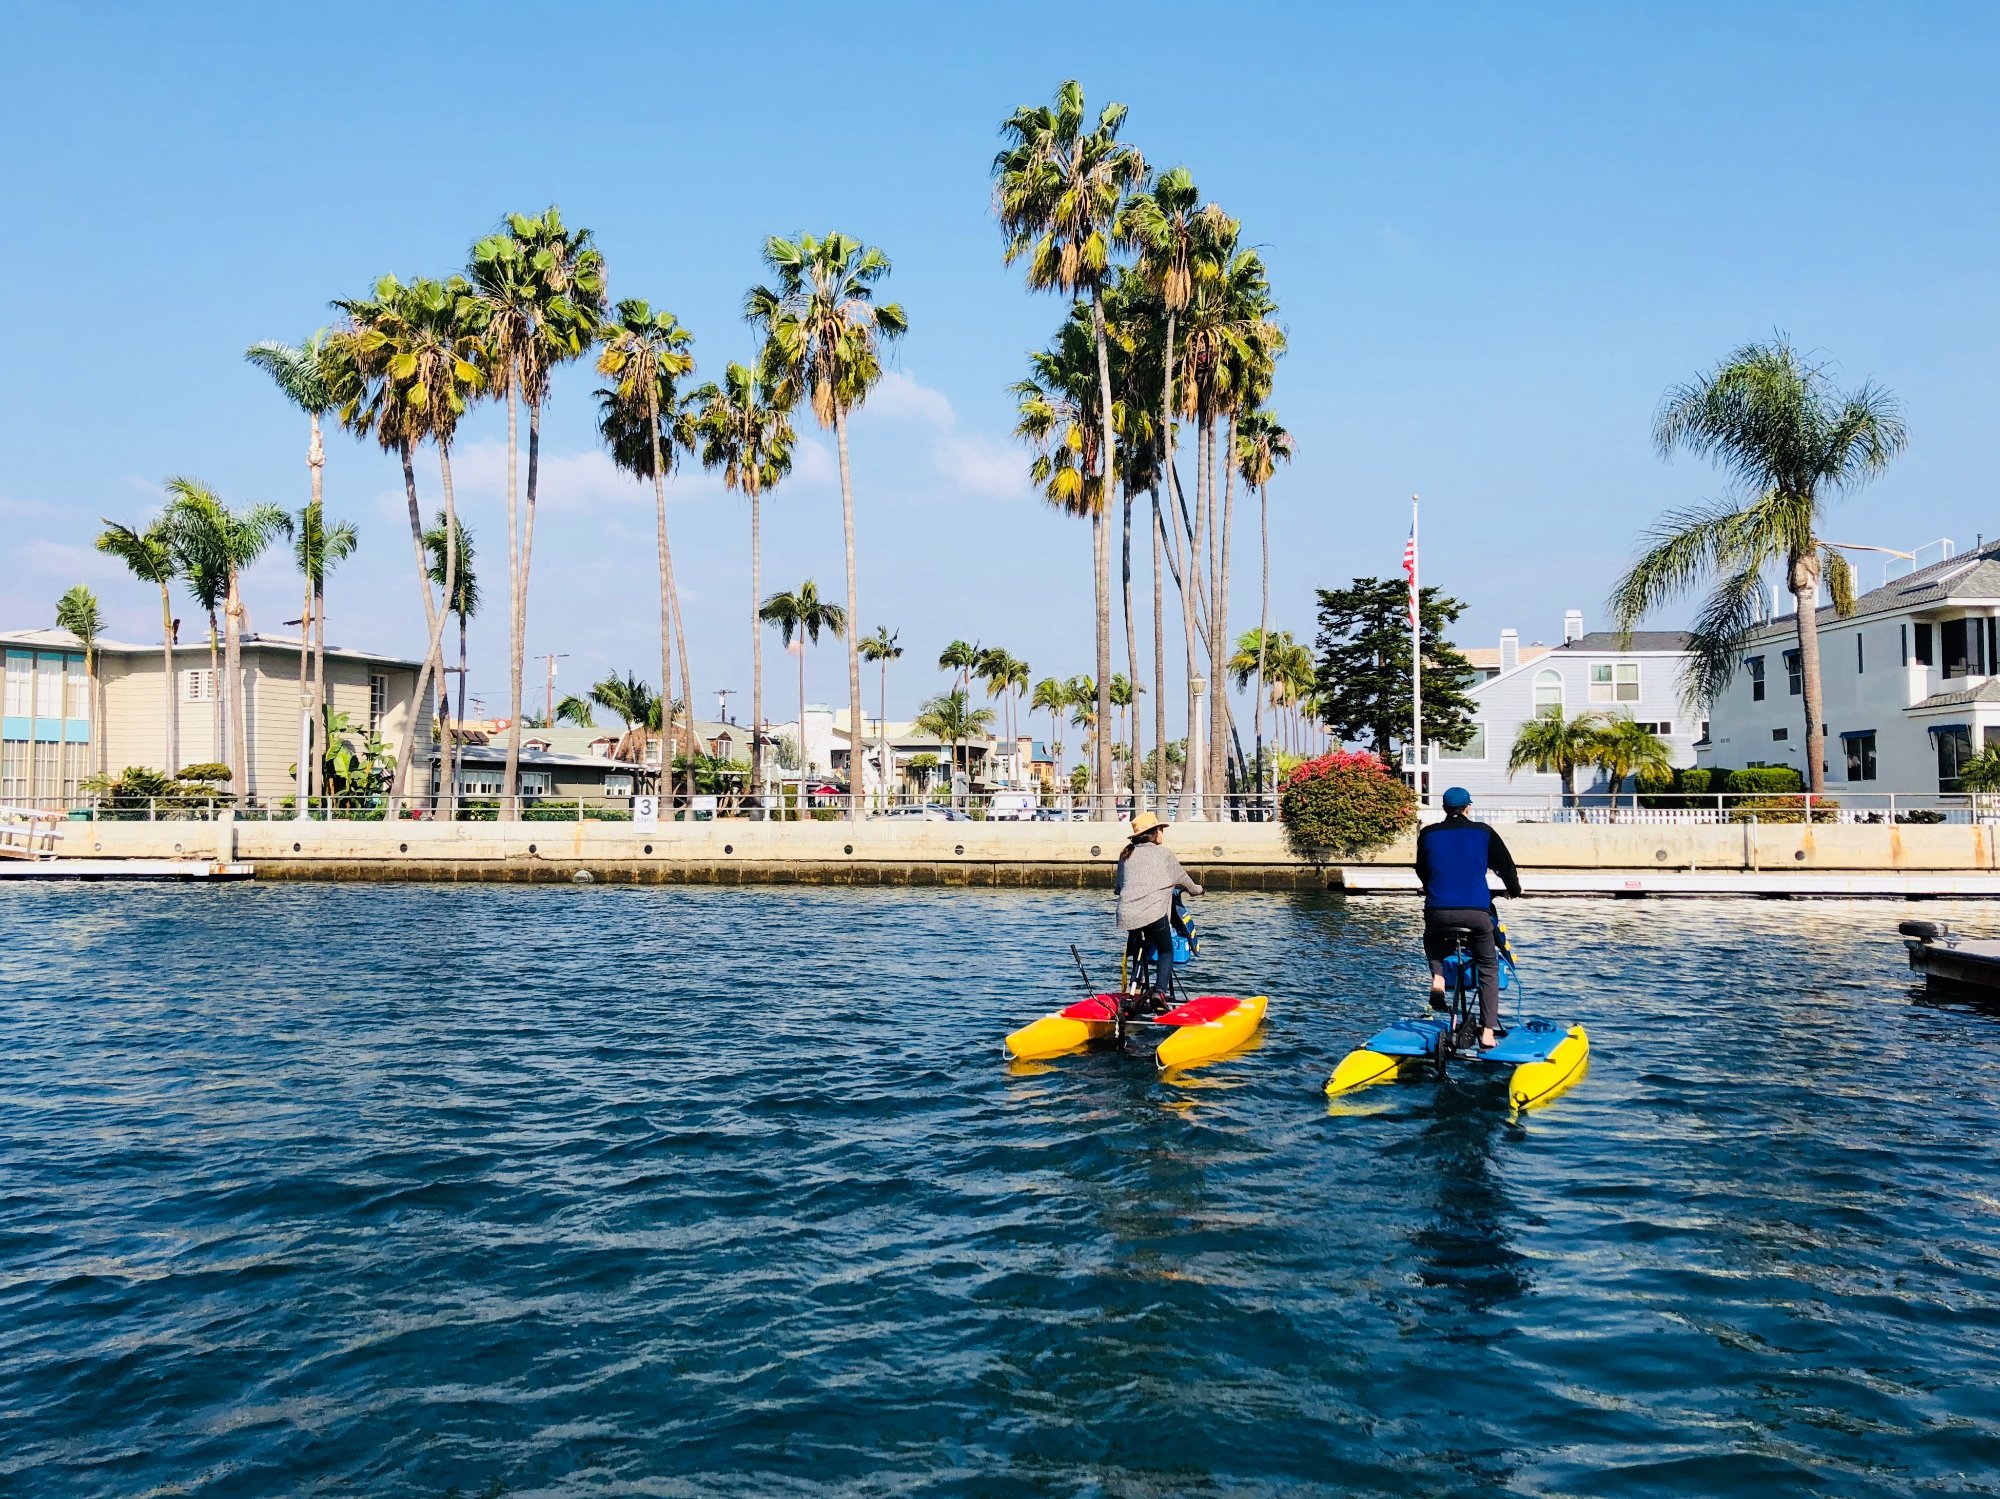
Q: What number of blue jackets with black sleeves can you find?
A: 1